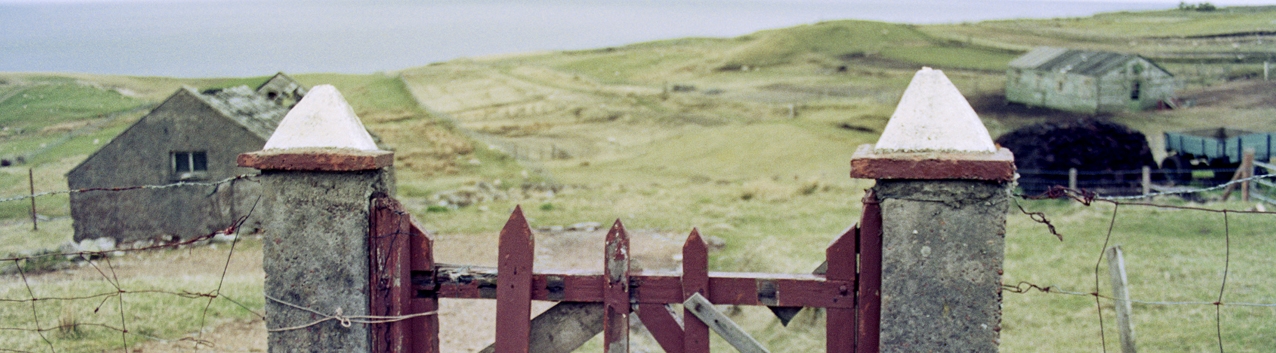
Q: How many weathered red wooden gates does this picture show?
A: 1